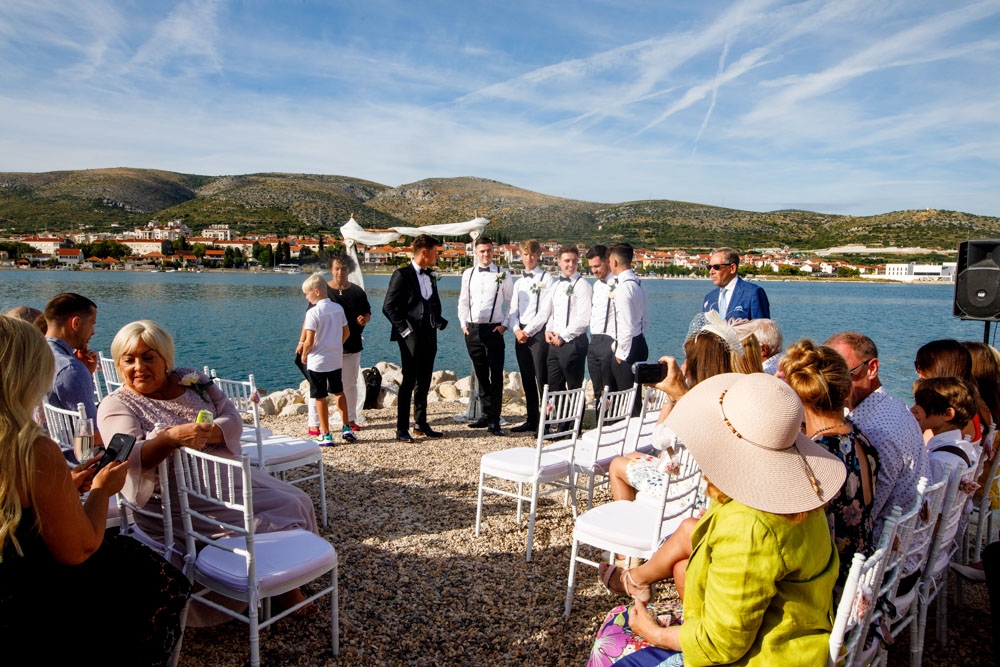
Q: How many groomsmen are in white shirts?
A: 5